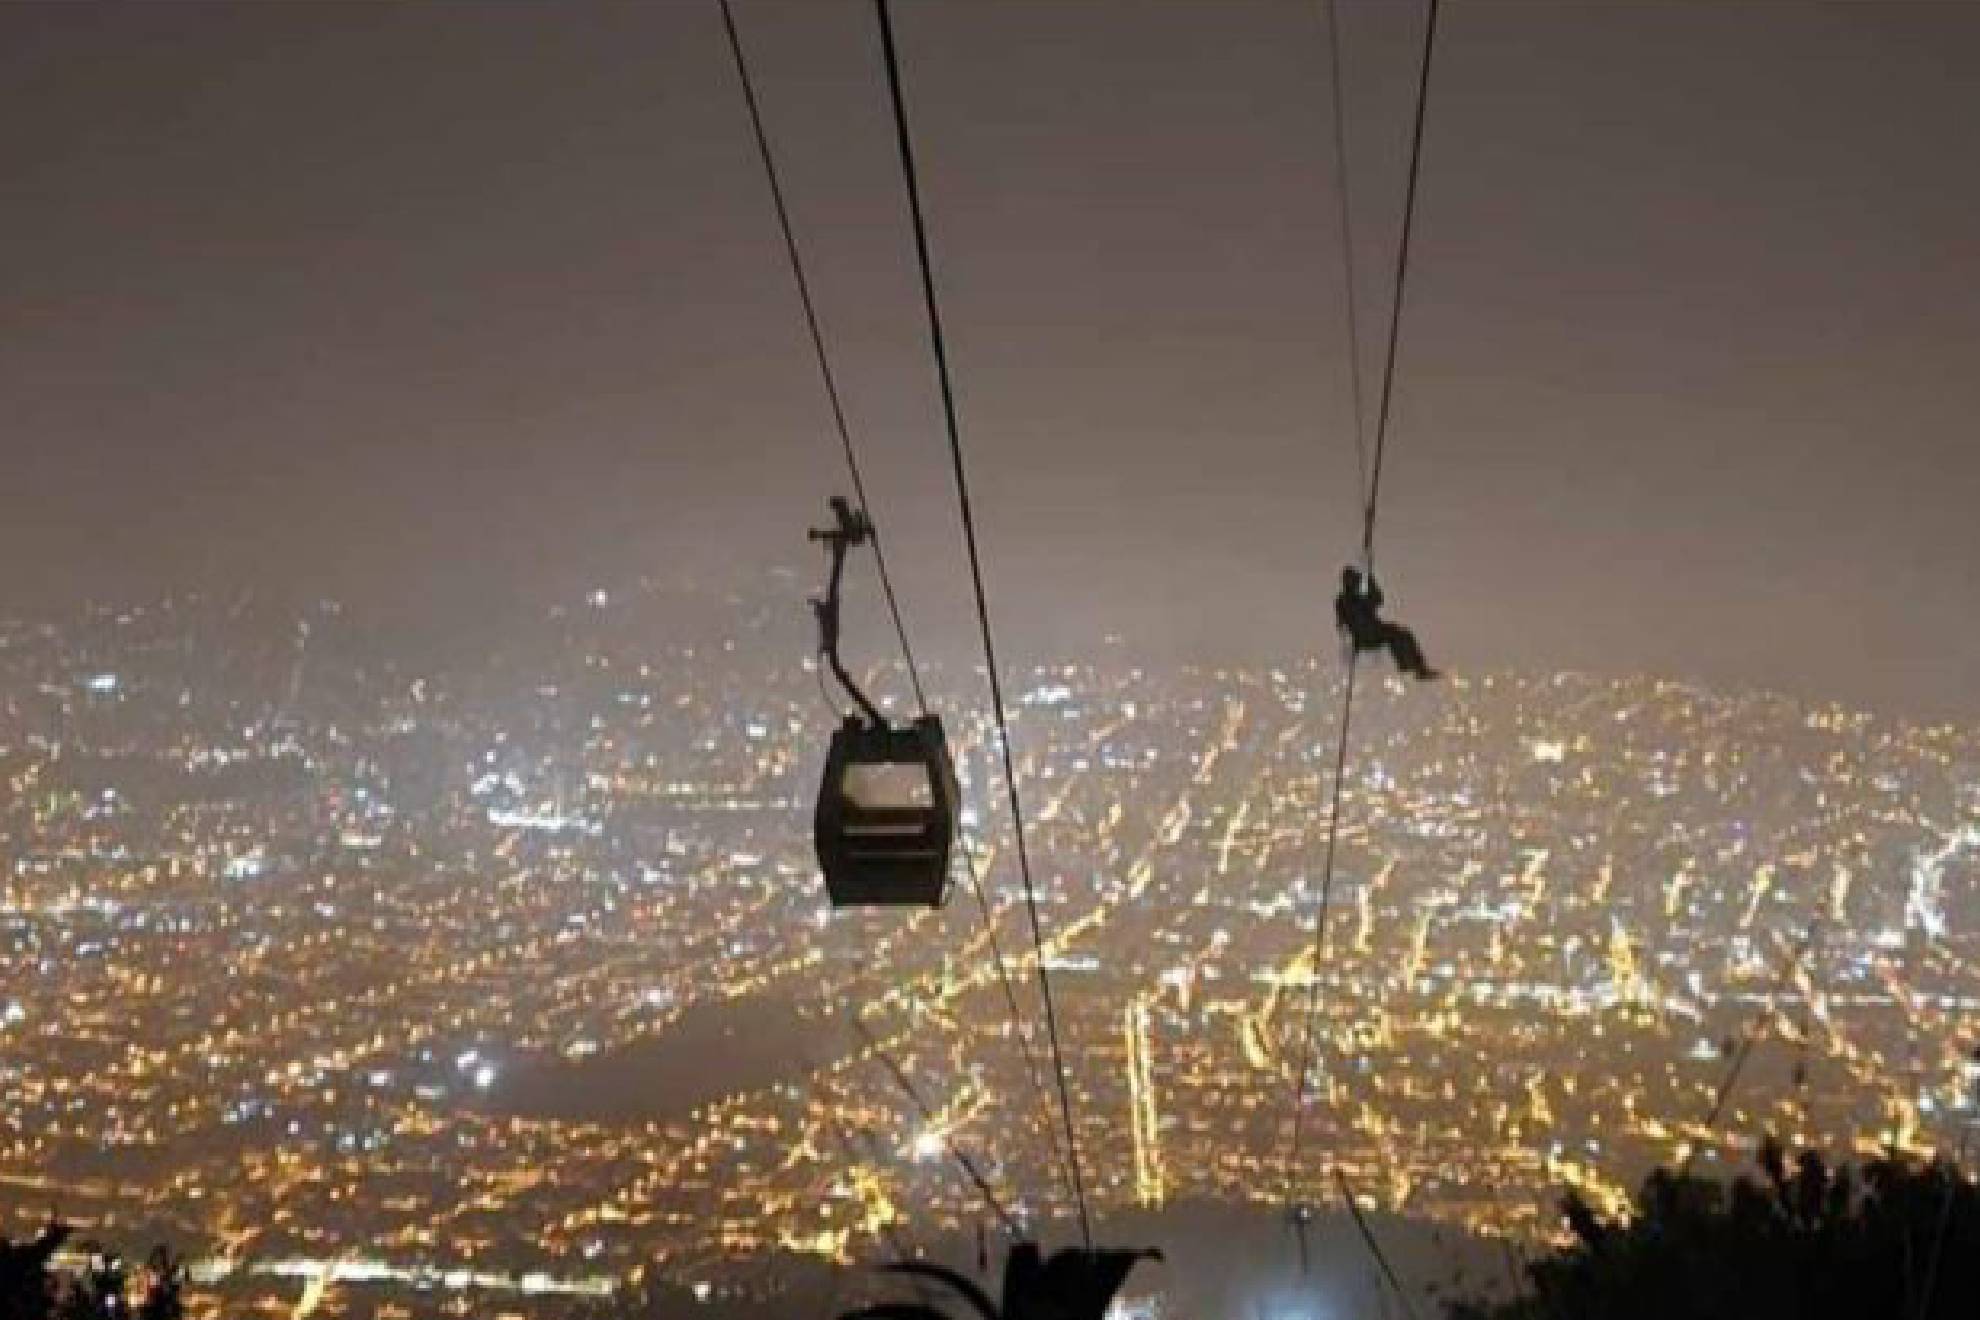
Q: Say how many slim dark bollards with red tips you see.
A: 0